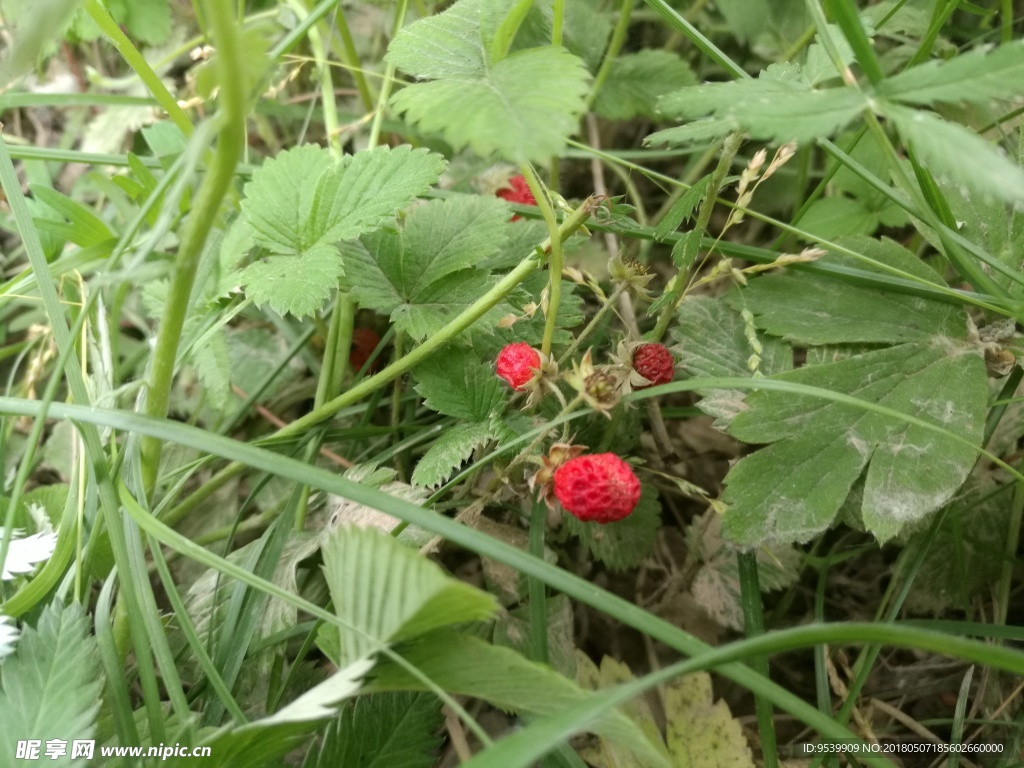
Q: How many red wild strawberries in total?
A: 5